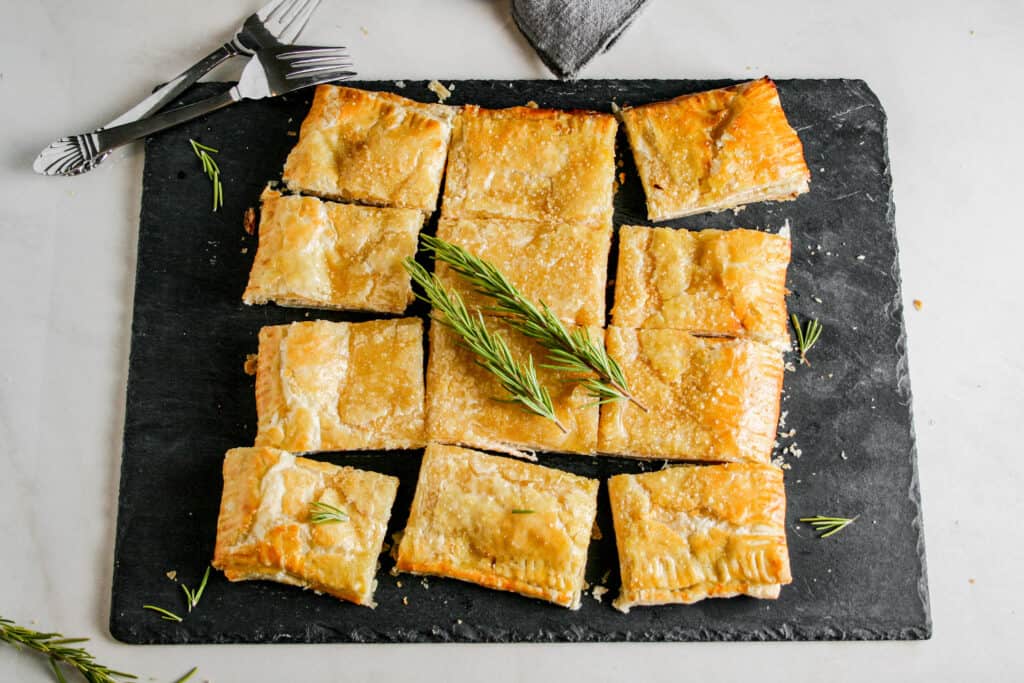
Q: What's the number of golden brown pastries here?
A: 12